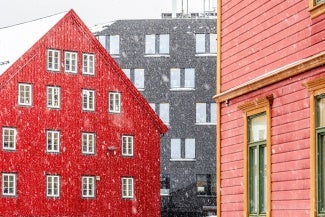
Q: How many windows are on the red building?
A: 15